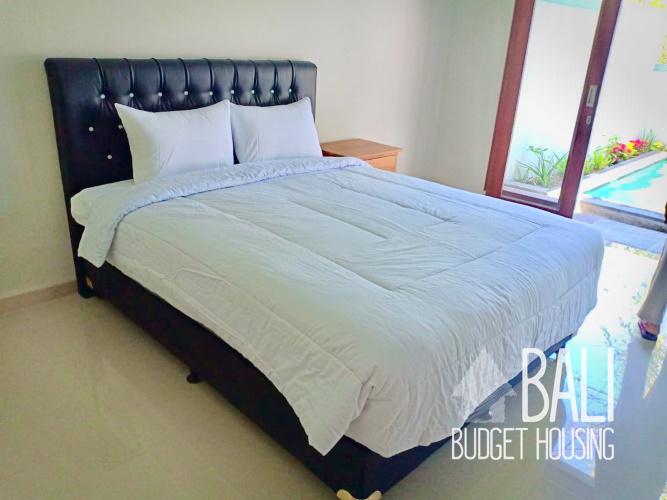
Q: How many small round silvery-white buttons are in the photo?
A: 12